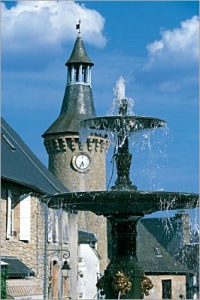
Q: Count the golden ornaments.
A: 2